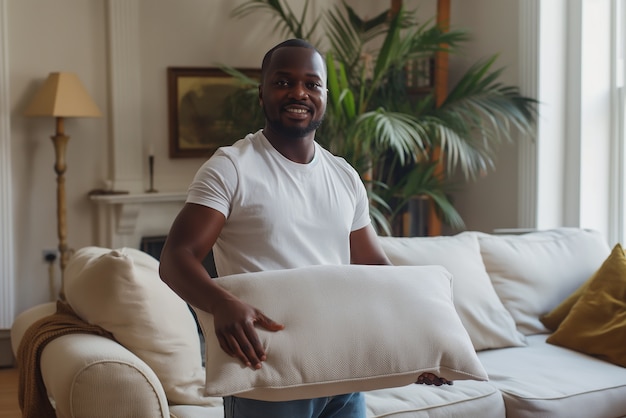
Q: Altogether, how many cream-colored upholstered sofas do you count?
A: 1